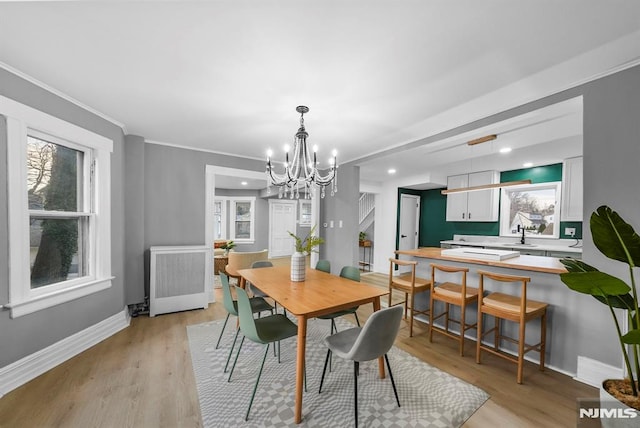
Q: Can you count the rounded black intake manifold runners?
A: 0